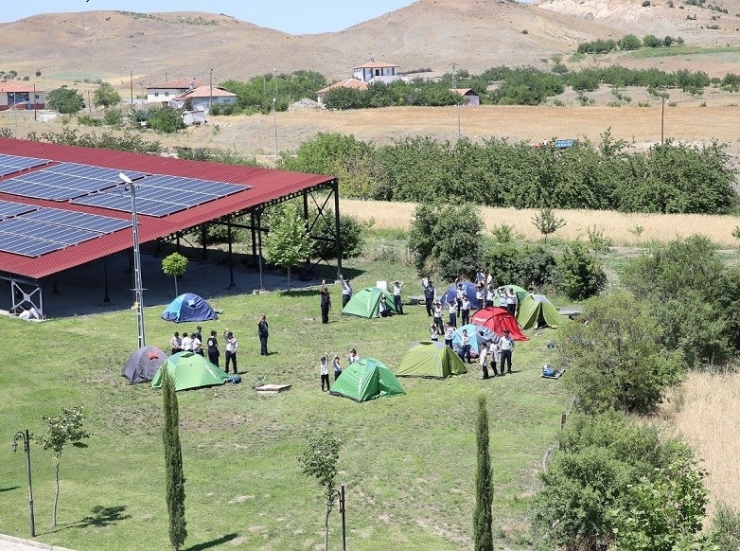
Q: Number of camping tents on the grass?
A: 11